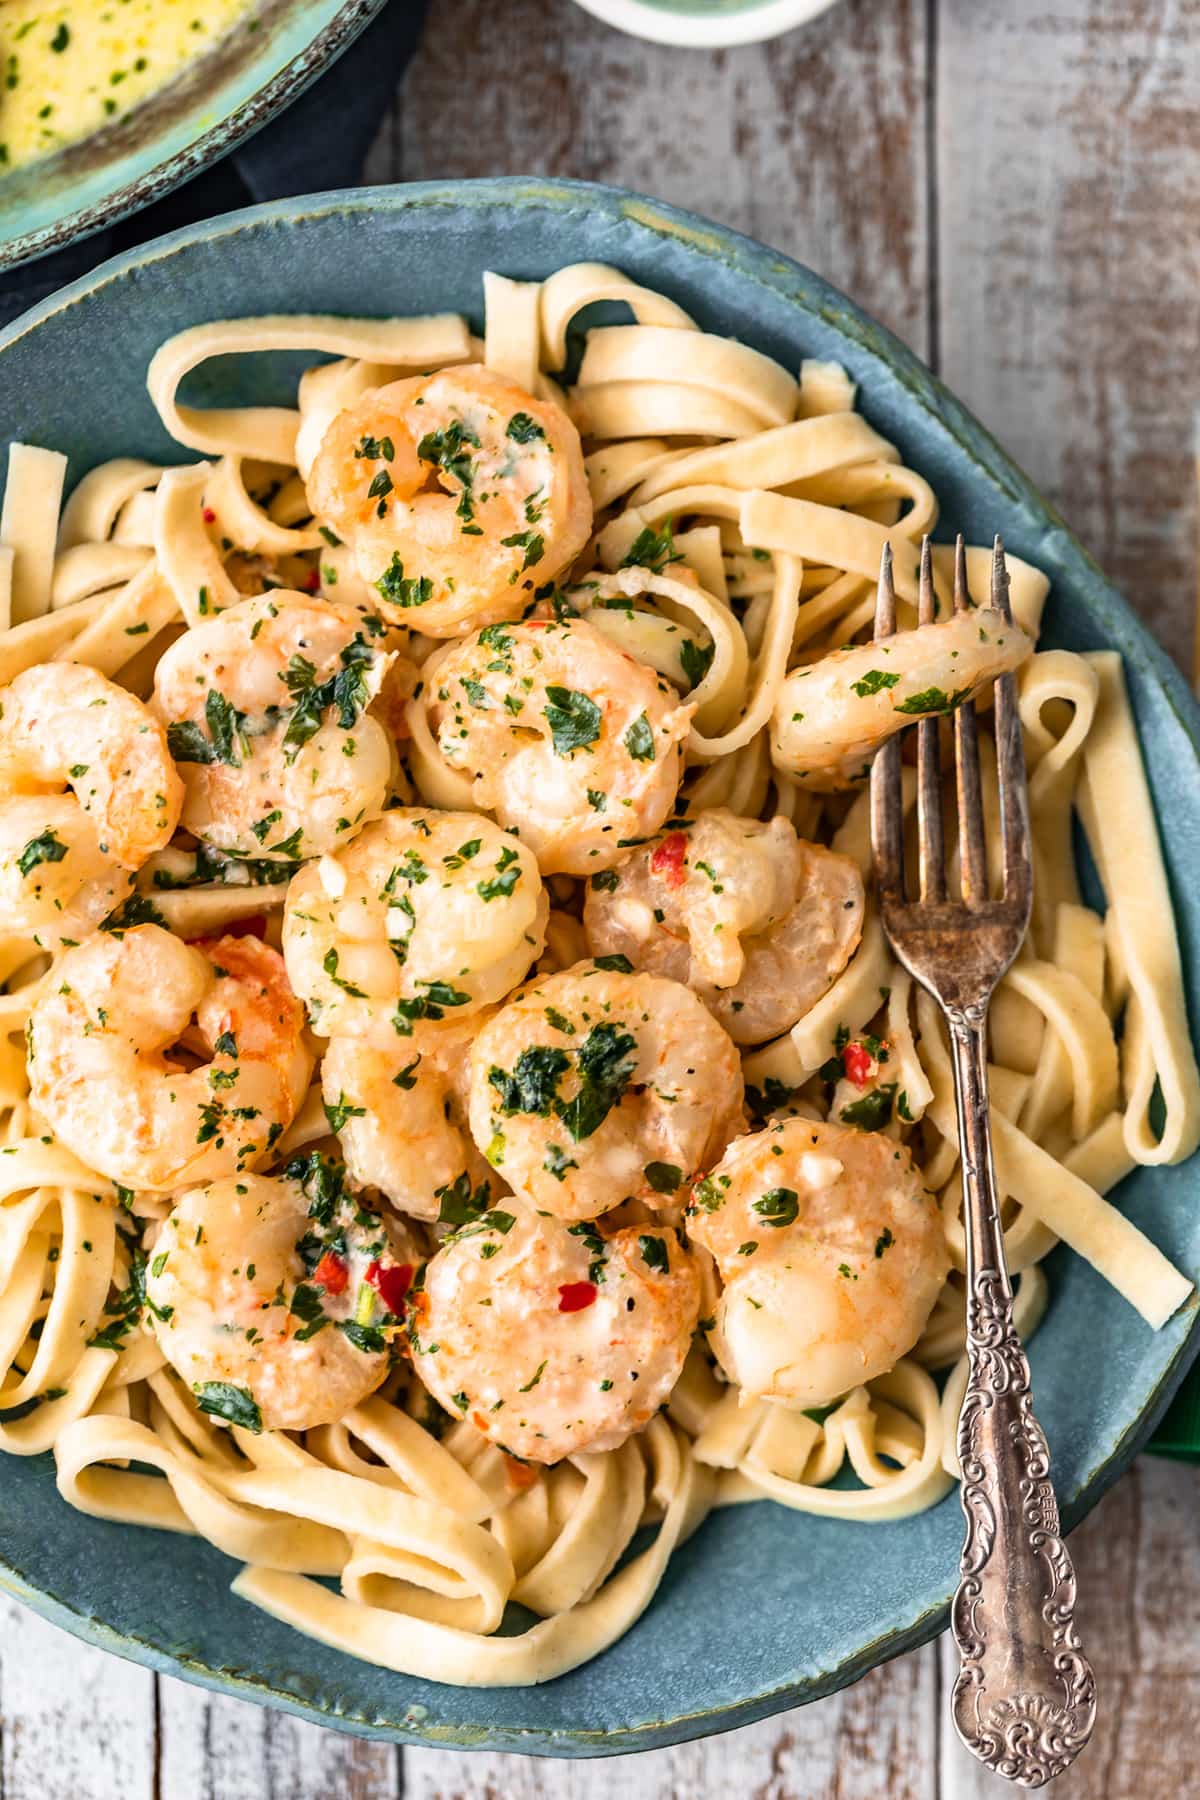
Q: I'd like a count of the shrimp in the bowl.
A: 13